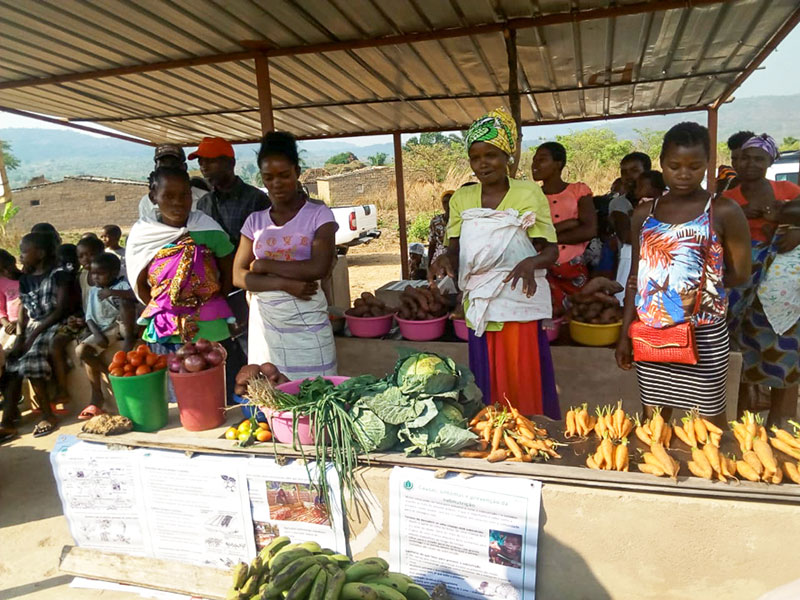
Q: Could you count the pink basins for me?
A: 5